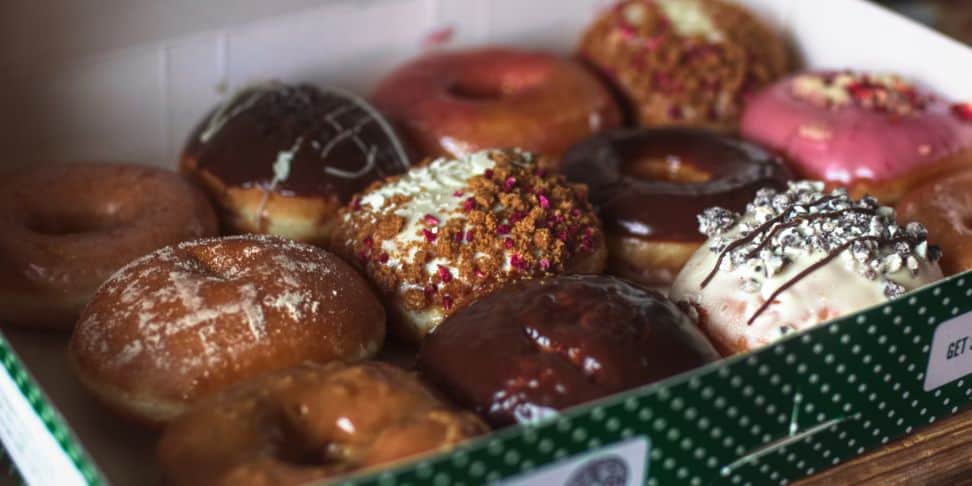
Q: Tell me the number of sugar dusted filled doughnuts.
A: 1